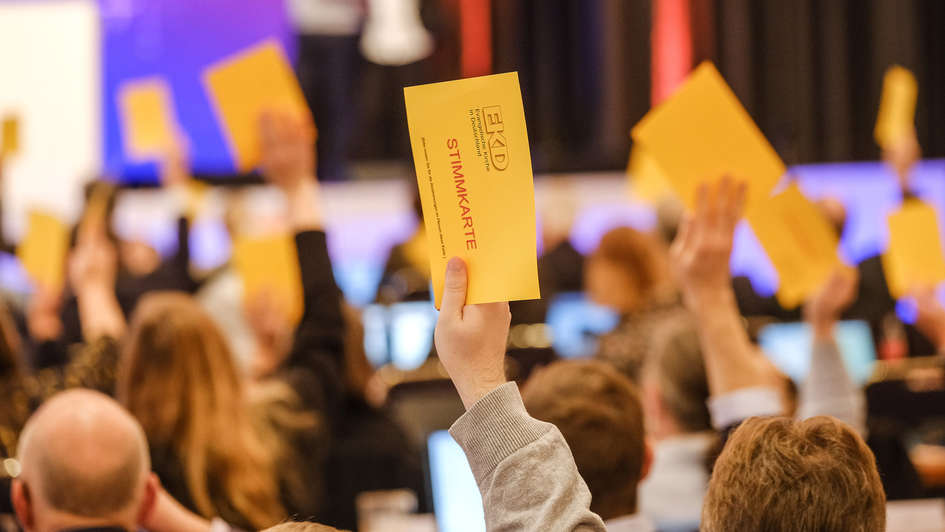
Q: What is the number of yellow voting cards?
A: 11